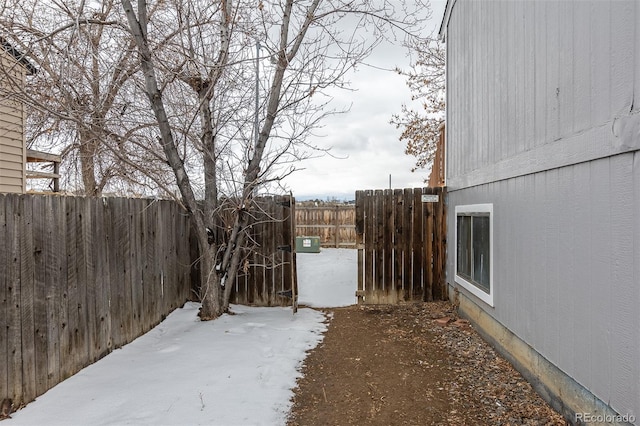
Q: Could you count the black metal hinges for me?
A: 3